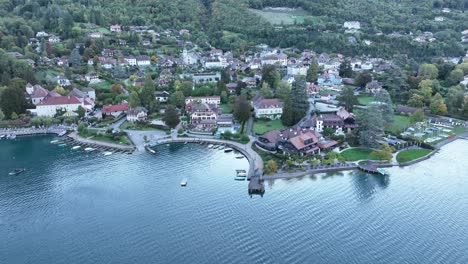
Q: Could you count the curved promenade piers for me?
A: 1